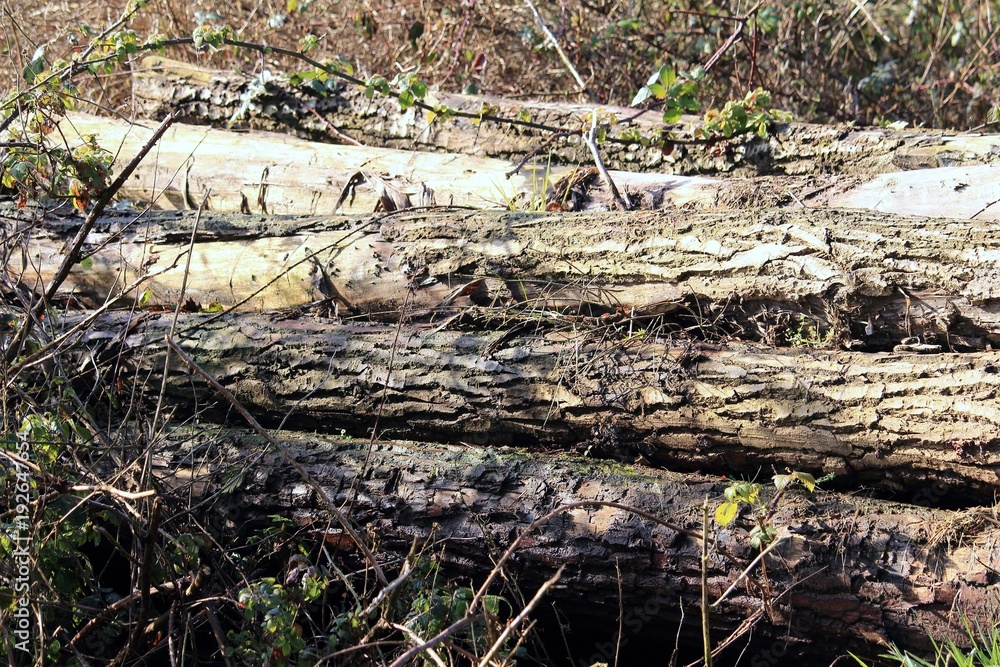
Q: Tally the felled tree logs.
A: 5